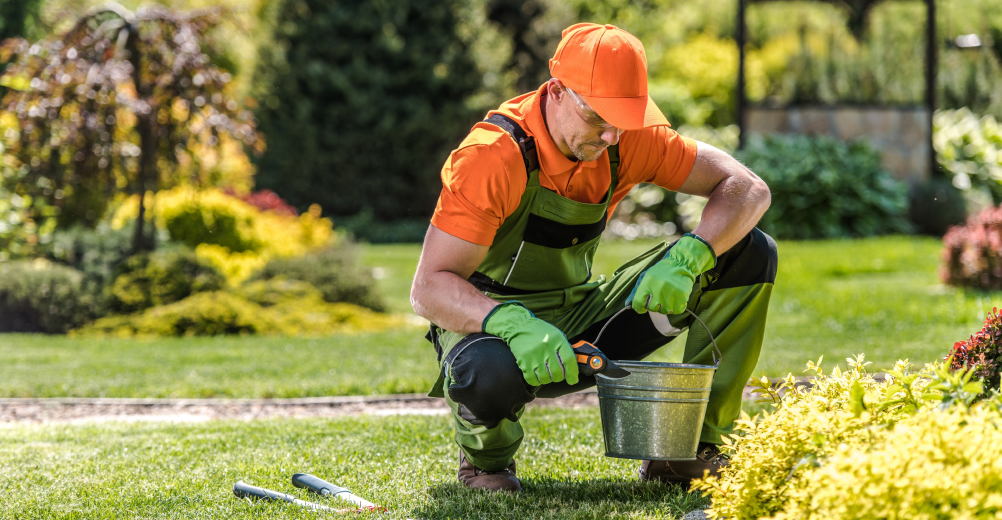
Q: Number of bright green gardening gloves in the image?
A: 2